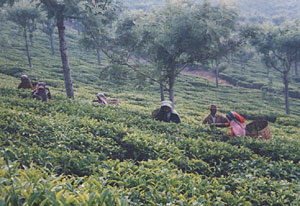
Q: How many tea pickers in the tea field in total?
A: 6